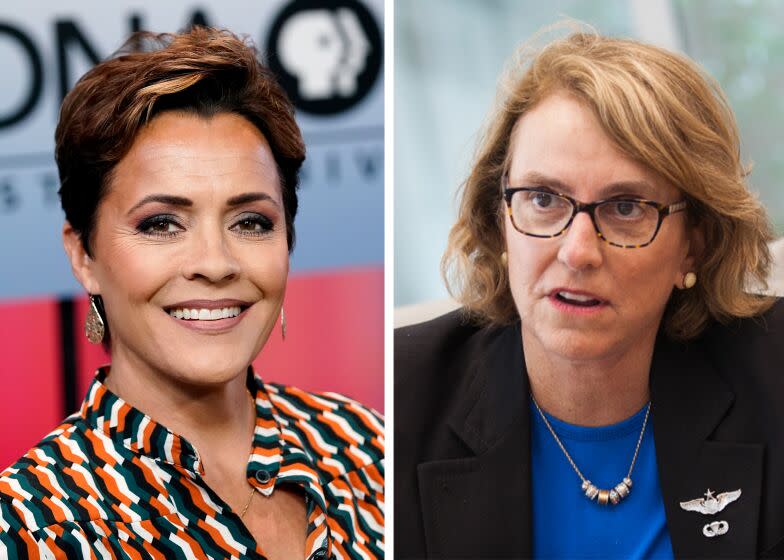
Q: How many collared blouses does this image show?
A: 1